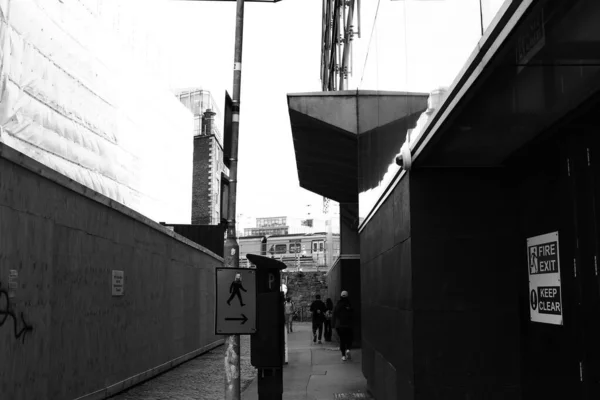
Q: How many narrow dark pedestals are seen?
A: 1